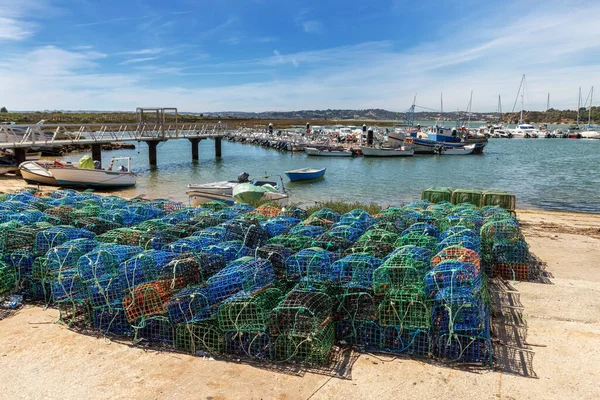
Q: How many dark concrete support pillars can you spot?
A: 5